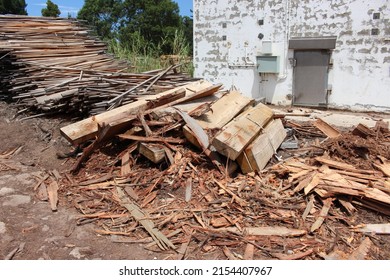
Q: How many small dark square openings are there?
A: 6